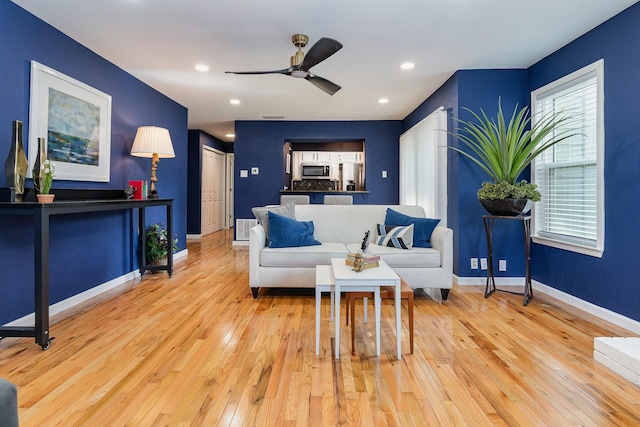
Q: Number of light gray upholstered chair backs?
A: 2